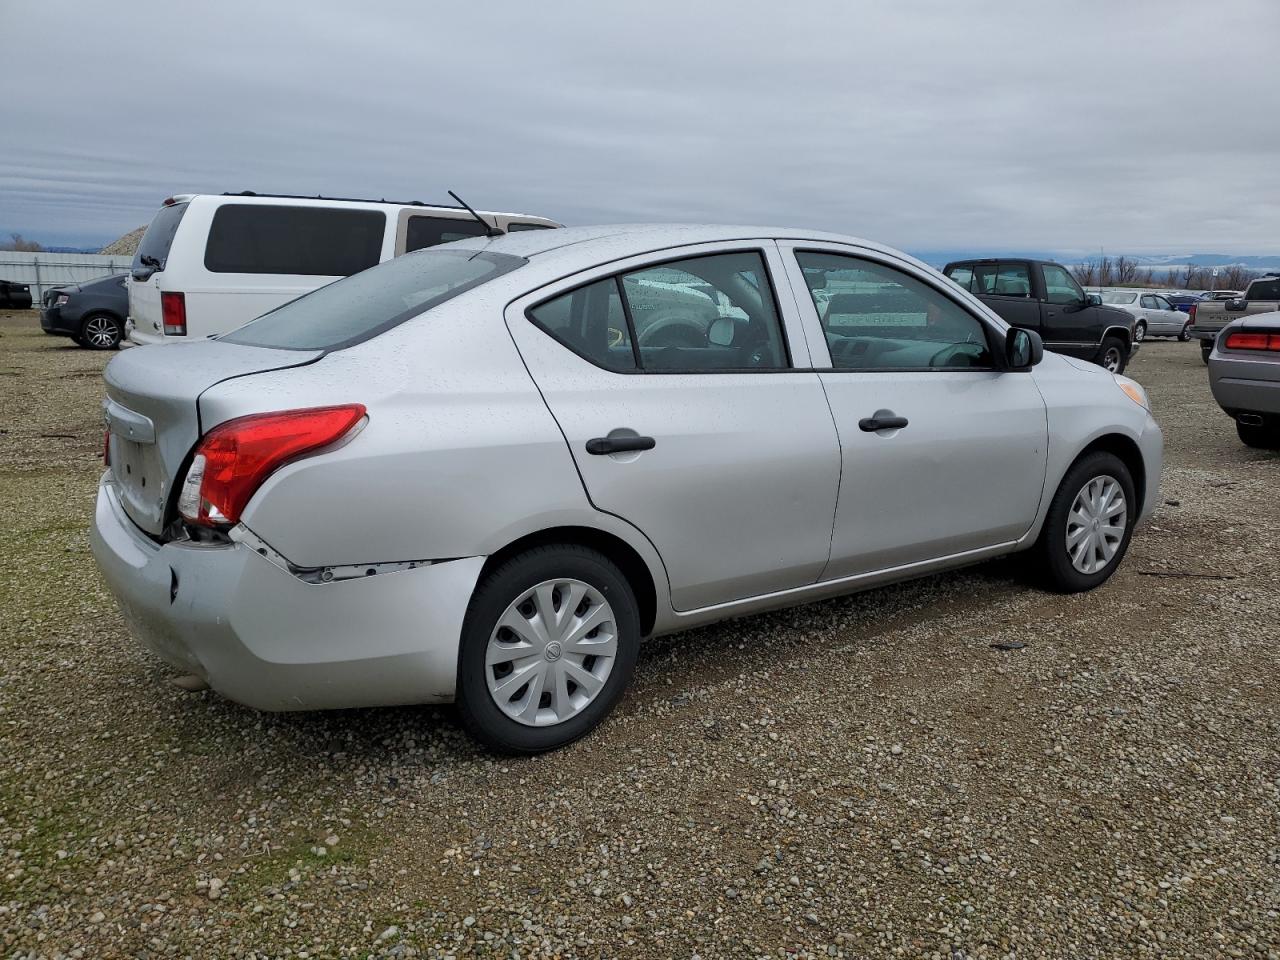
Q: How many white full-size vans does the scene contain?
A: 1